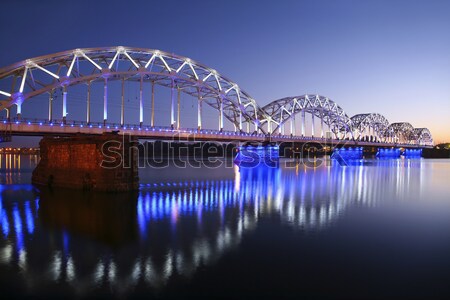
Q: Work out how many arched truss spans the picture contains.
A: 5